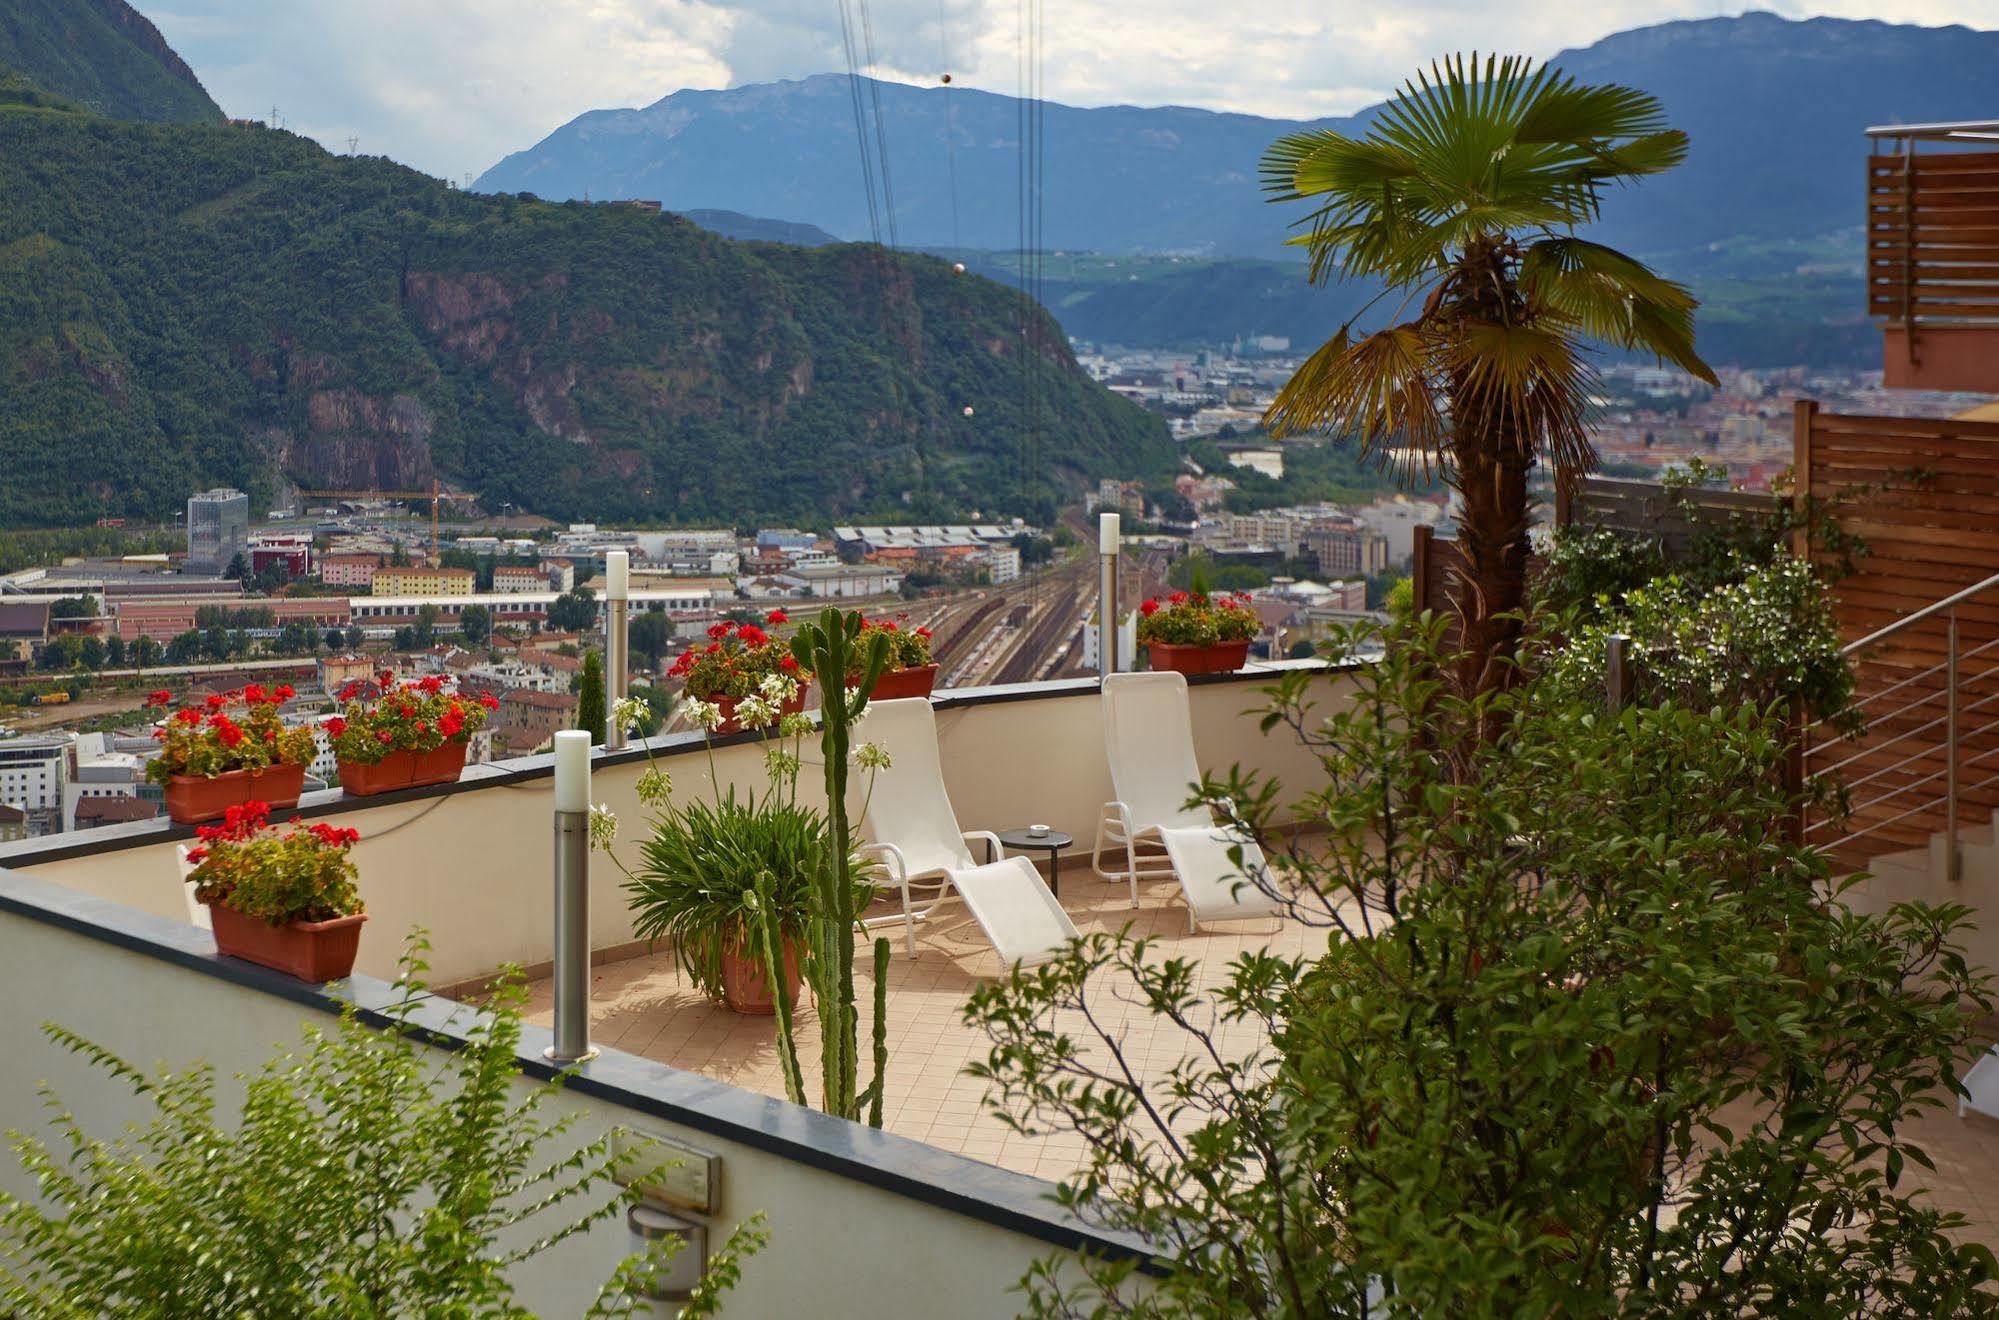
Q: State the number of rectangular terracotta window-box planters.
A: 6